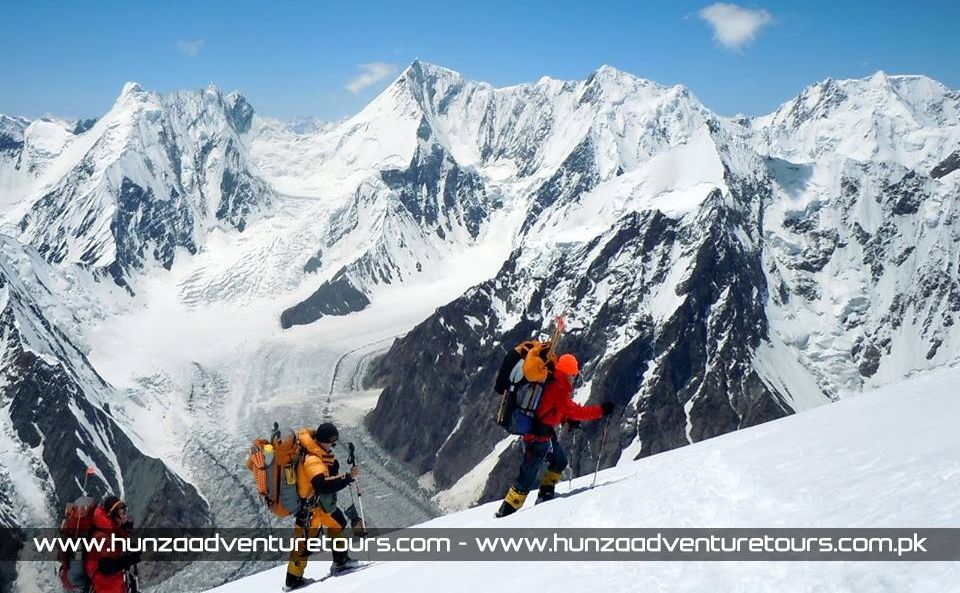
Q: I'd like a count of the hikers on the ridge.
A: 3